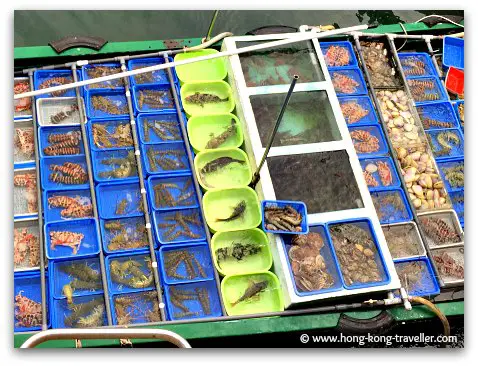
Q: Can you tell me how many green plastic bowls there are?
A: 7